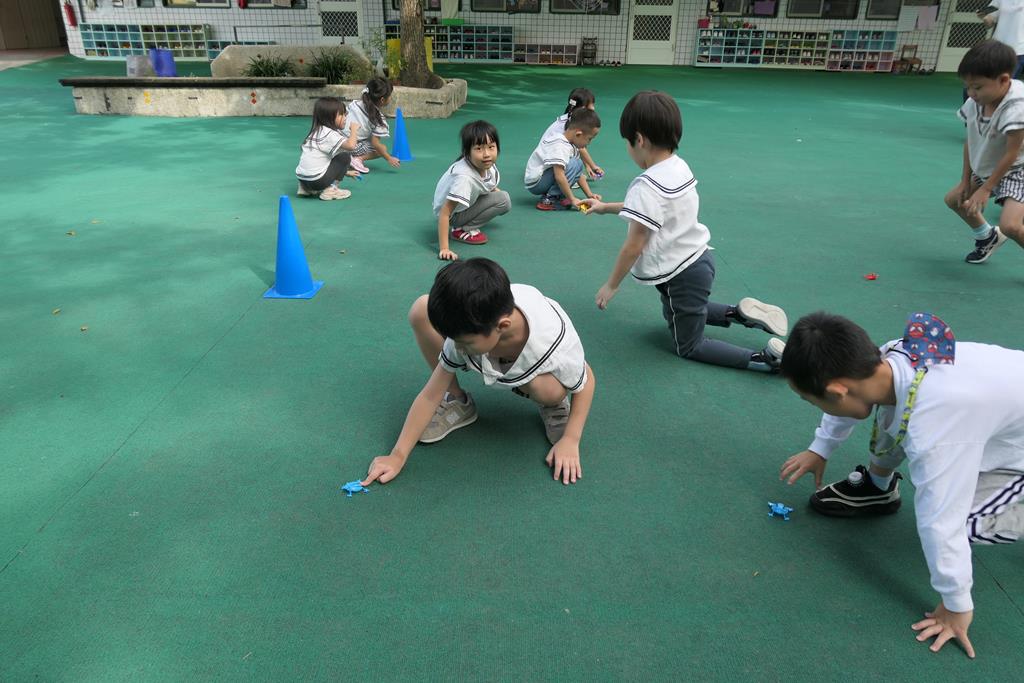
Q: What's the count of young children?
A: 9